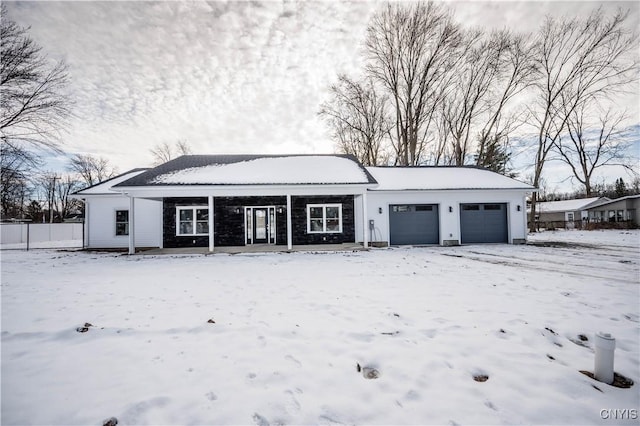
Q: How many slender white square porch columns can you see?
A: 4